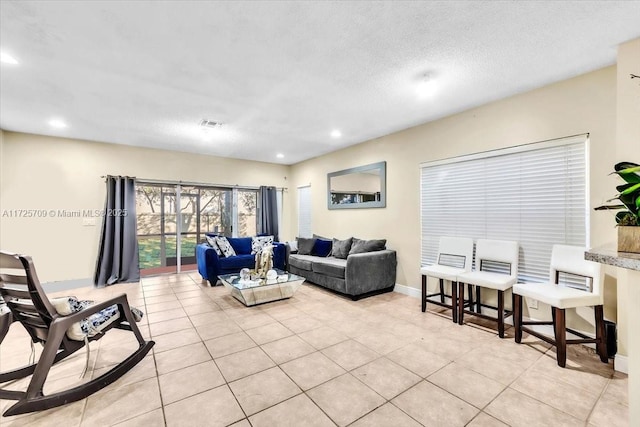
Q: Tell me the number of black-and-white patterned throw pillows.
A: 3